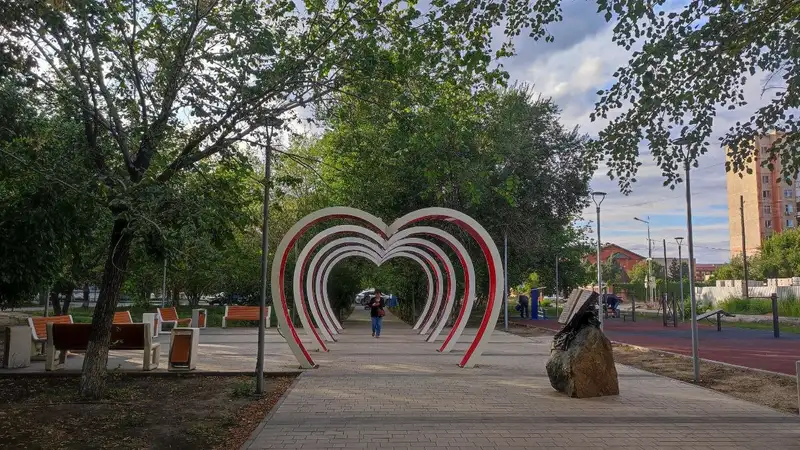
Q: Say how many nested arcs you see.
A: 5